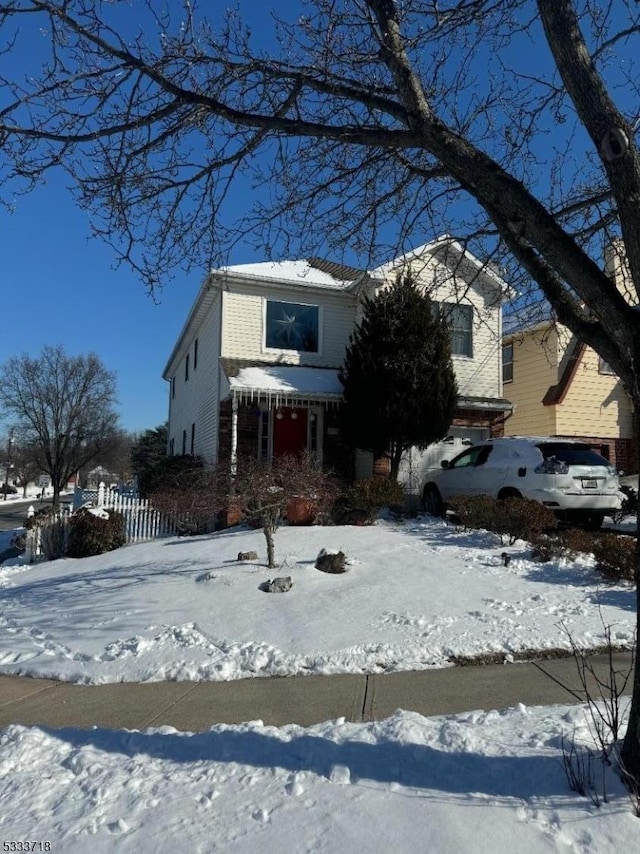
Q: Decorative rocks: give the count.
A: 3